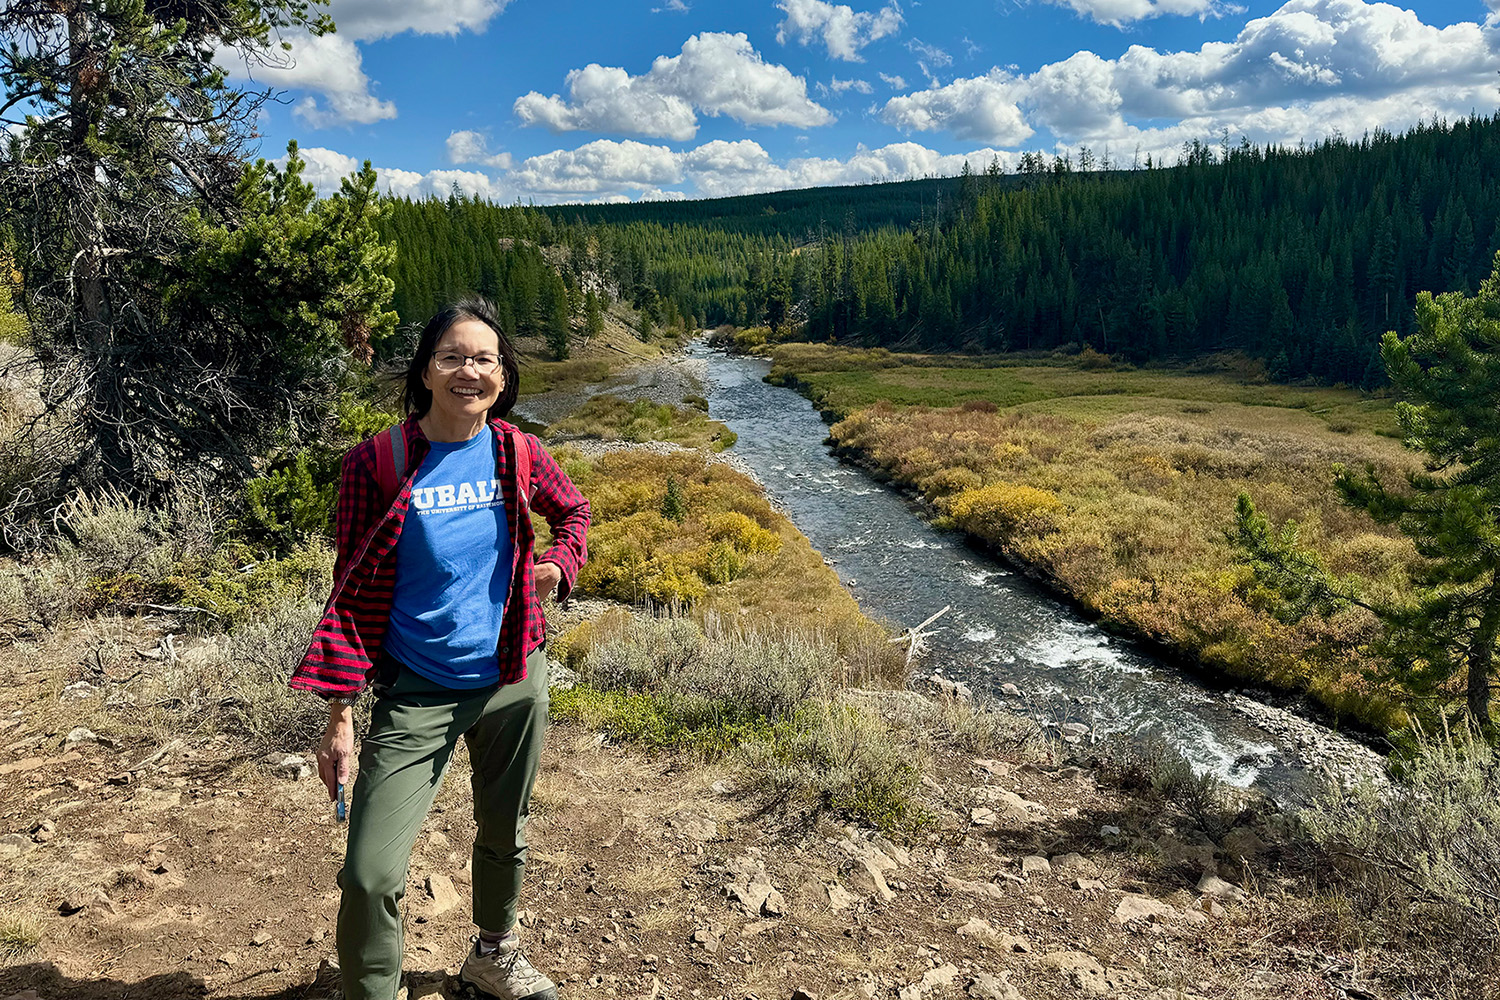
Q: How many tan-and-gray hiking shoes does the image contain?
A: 1